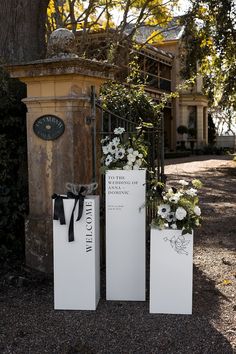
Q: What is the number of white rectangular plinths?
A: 3